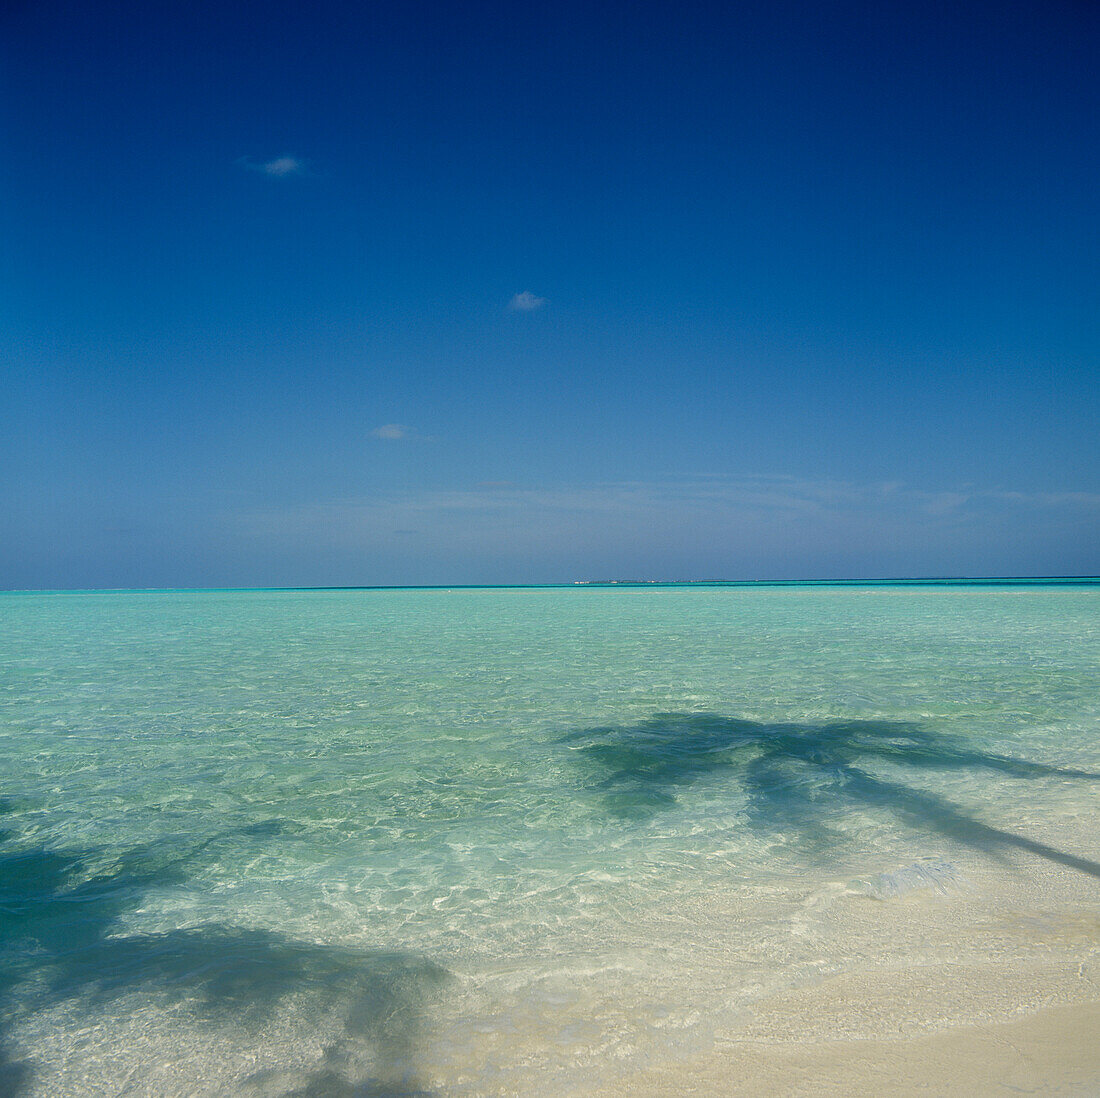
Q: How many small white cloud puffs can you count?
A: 3